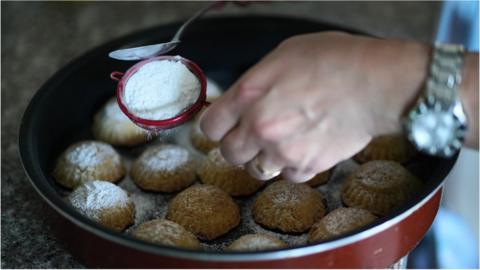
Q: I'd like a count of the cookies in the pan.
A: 15